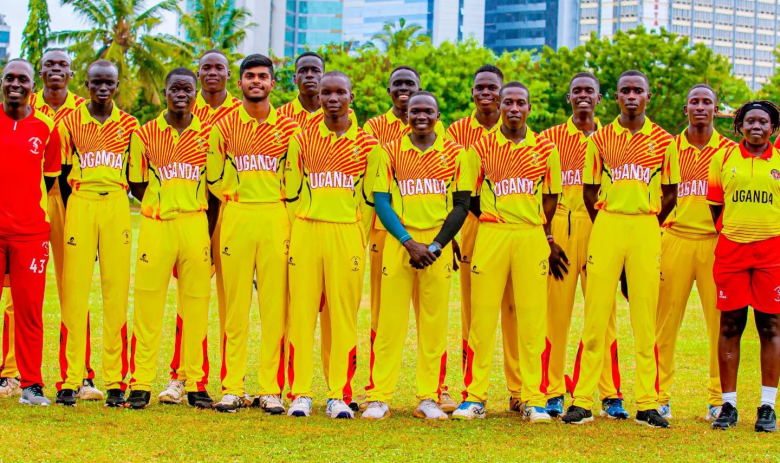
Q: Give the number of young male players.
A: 14